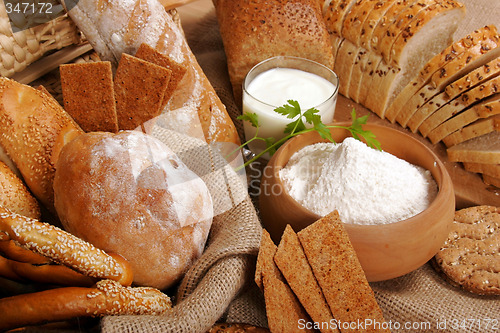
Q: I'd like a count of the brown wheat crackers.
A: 7